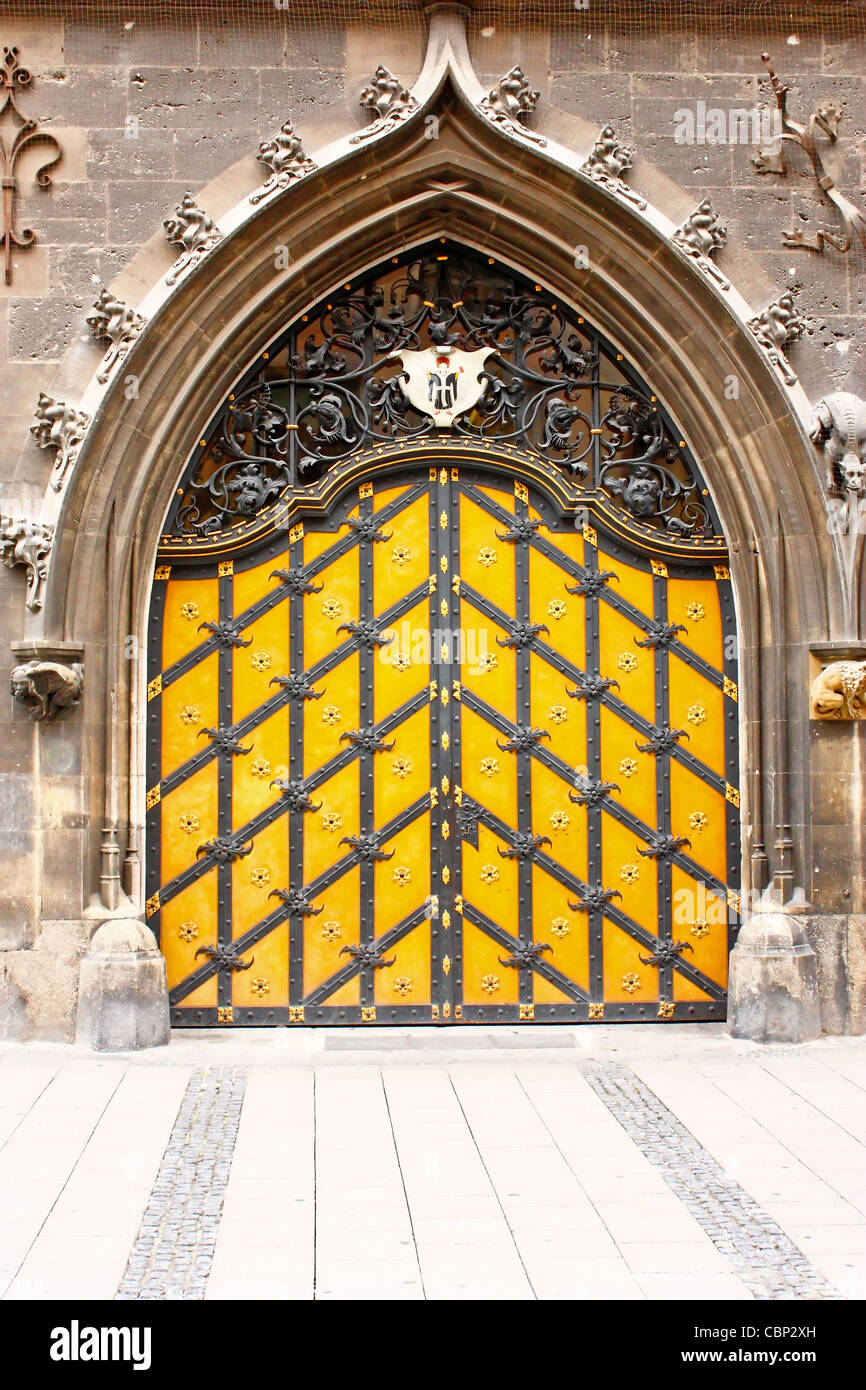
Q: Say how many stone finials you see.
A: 10